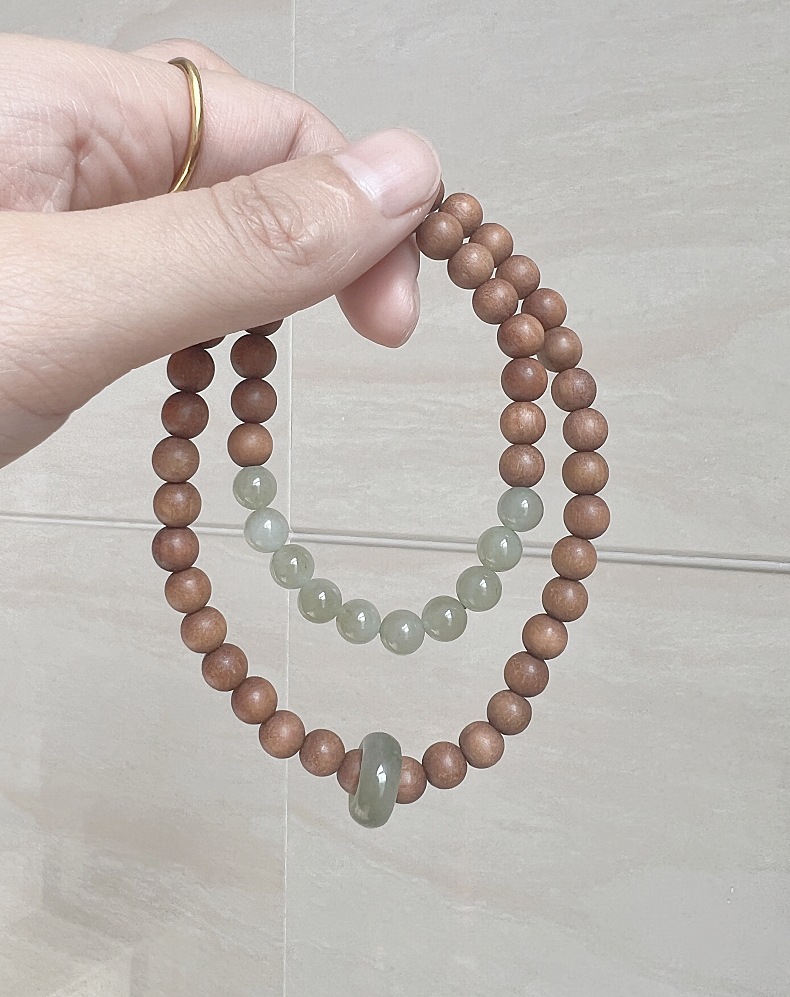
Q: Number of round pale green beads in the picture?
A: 10